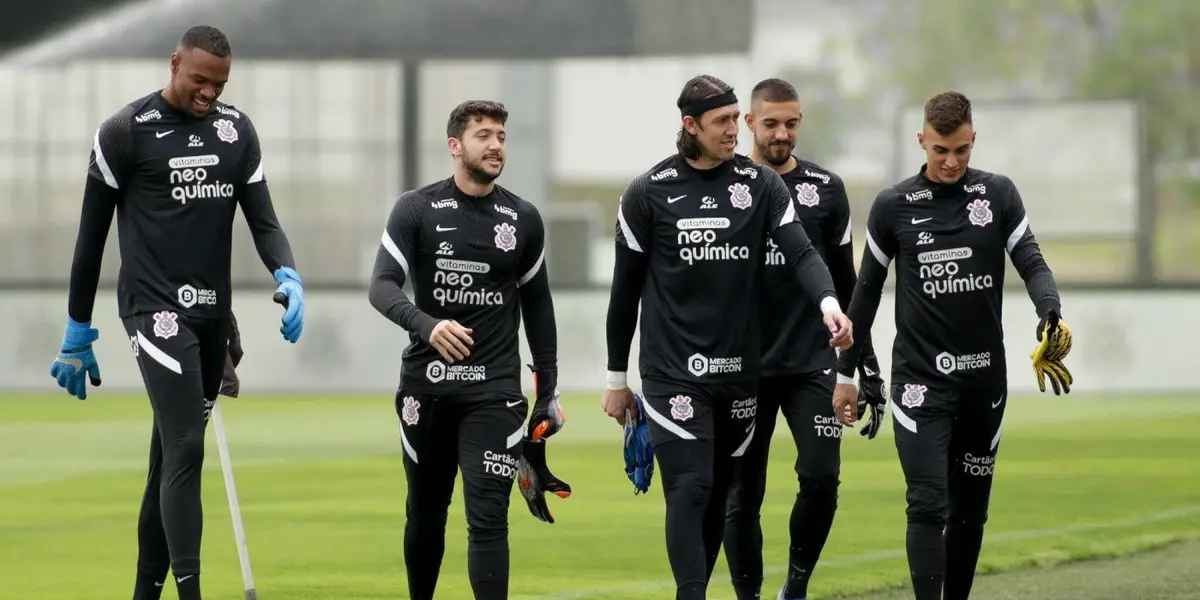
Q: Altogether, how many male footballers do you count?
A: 5